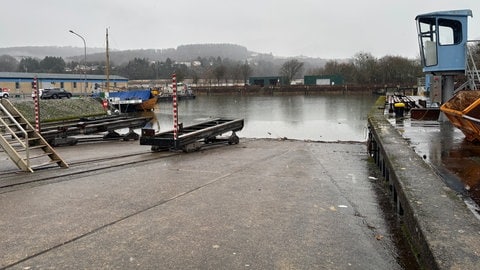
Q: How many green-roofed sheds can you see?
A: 2